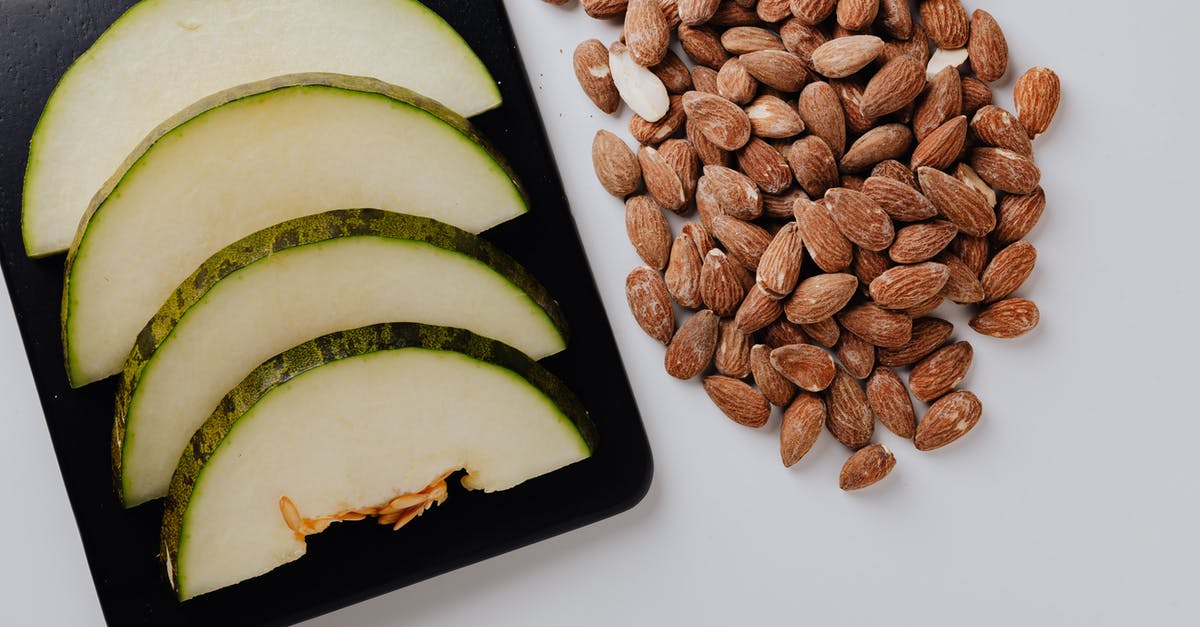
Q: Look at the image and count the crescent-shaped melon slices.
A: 4